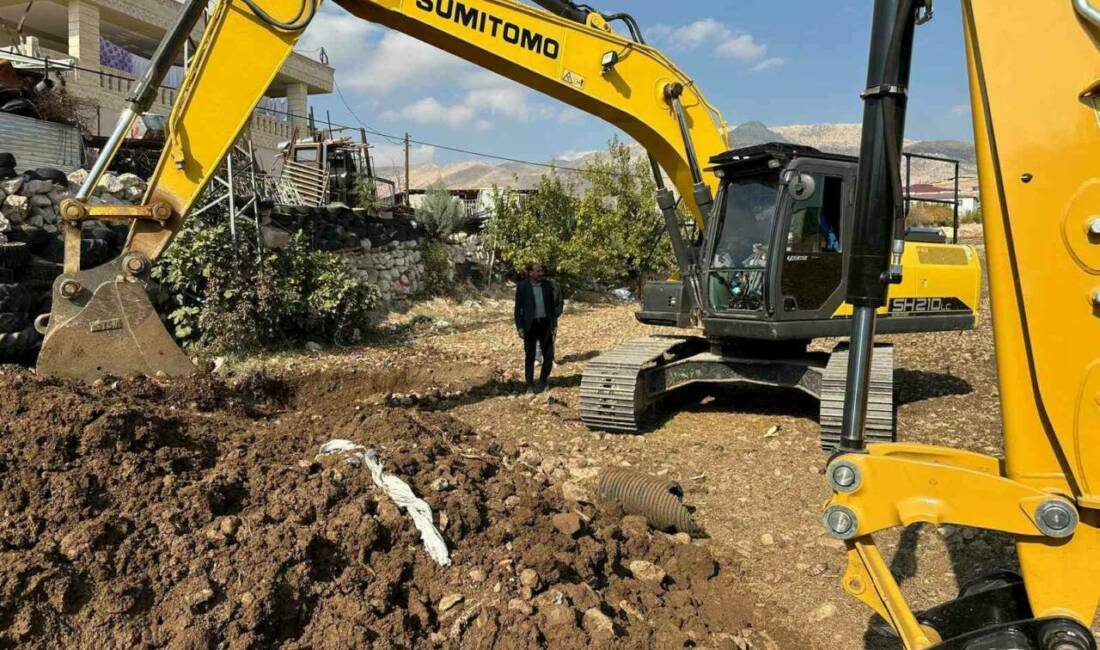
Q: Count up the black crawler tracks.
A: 2